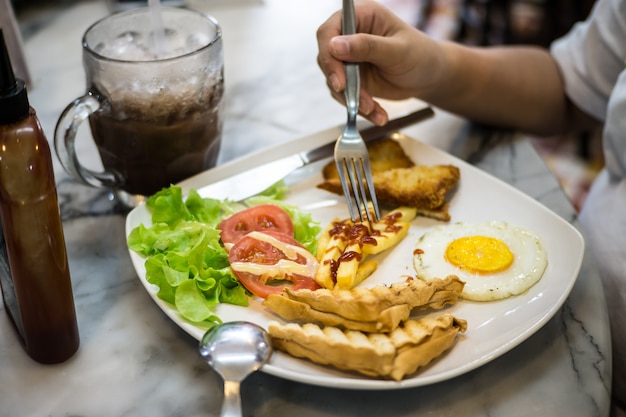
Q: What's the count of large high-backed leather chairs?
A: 0